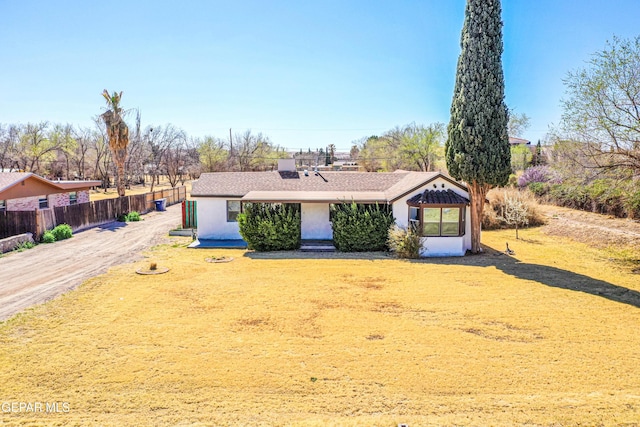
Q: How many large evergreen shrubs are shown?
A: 2